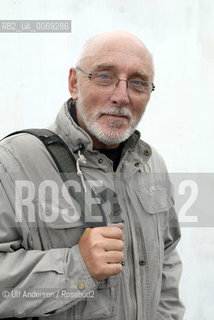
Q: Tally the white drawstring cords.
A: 1